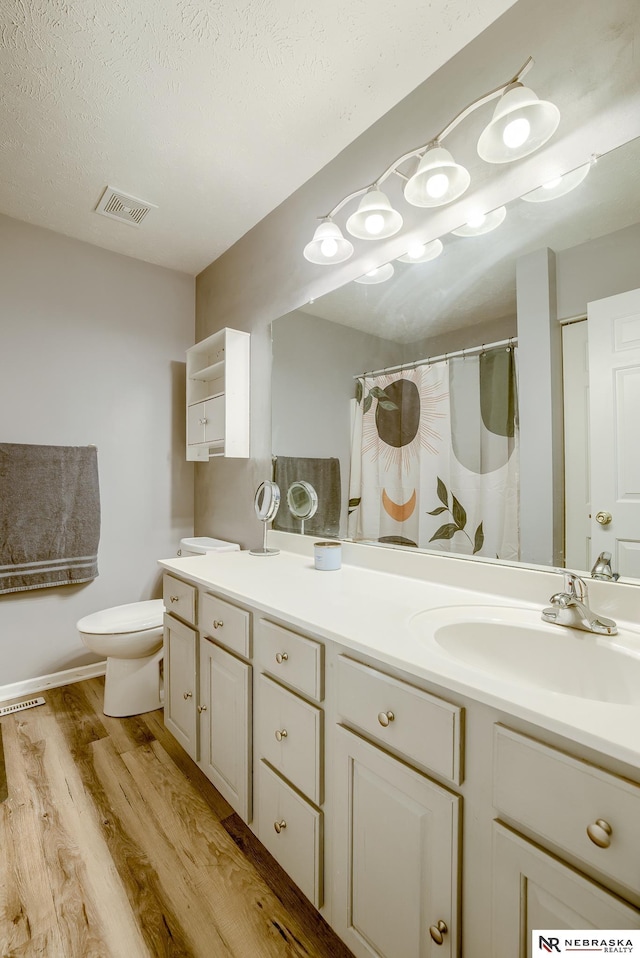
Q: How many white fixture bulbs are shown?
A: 4